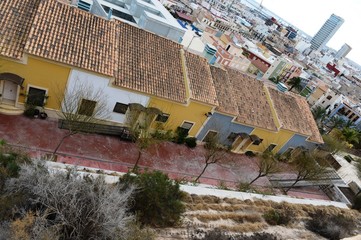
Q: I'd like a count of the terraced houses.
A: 6